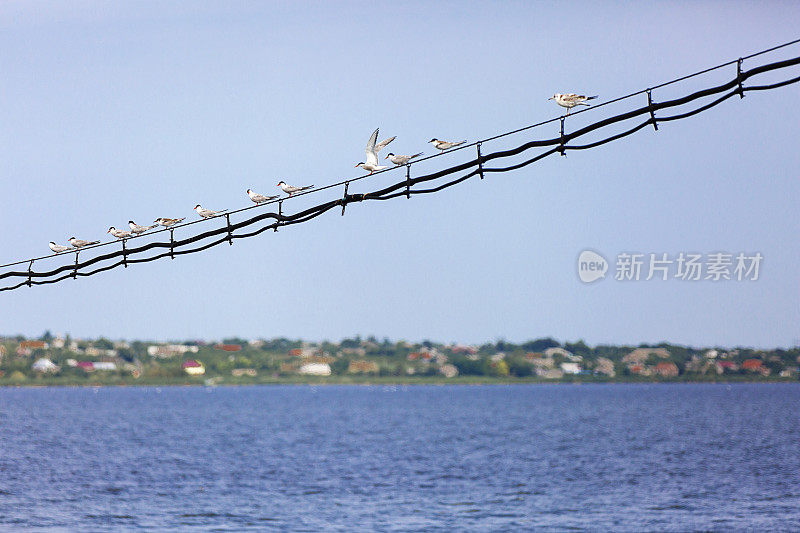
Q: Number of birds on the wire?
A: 12